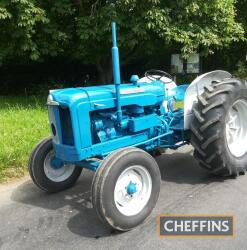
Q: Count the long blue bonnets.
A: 1